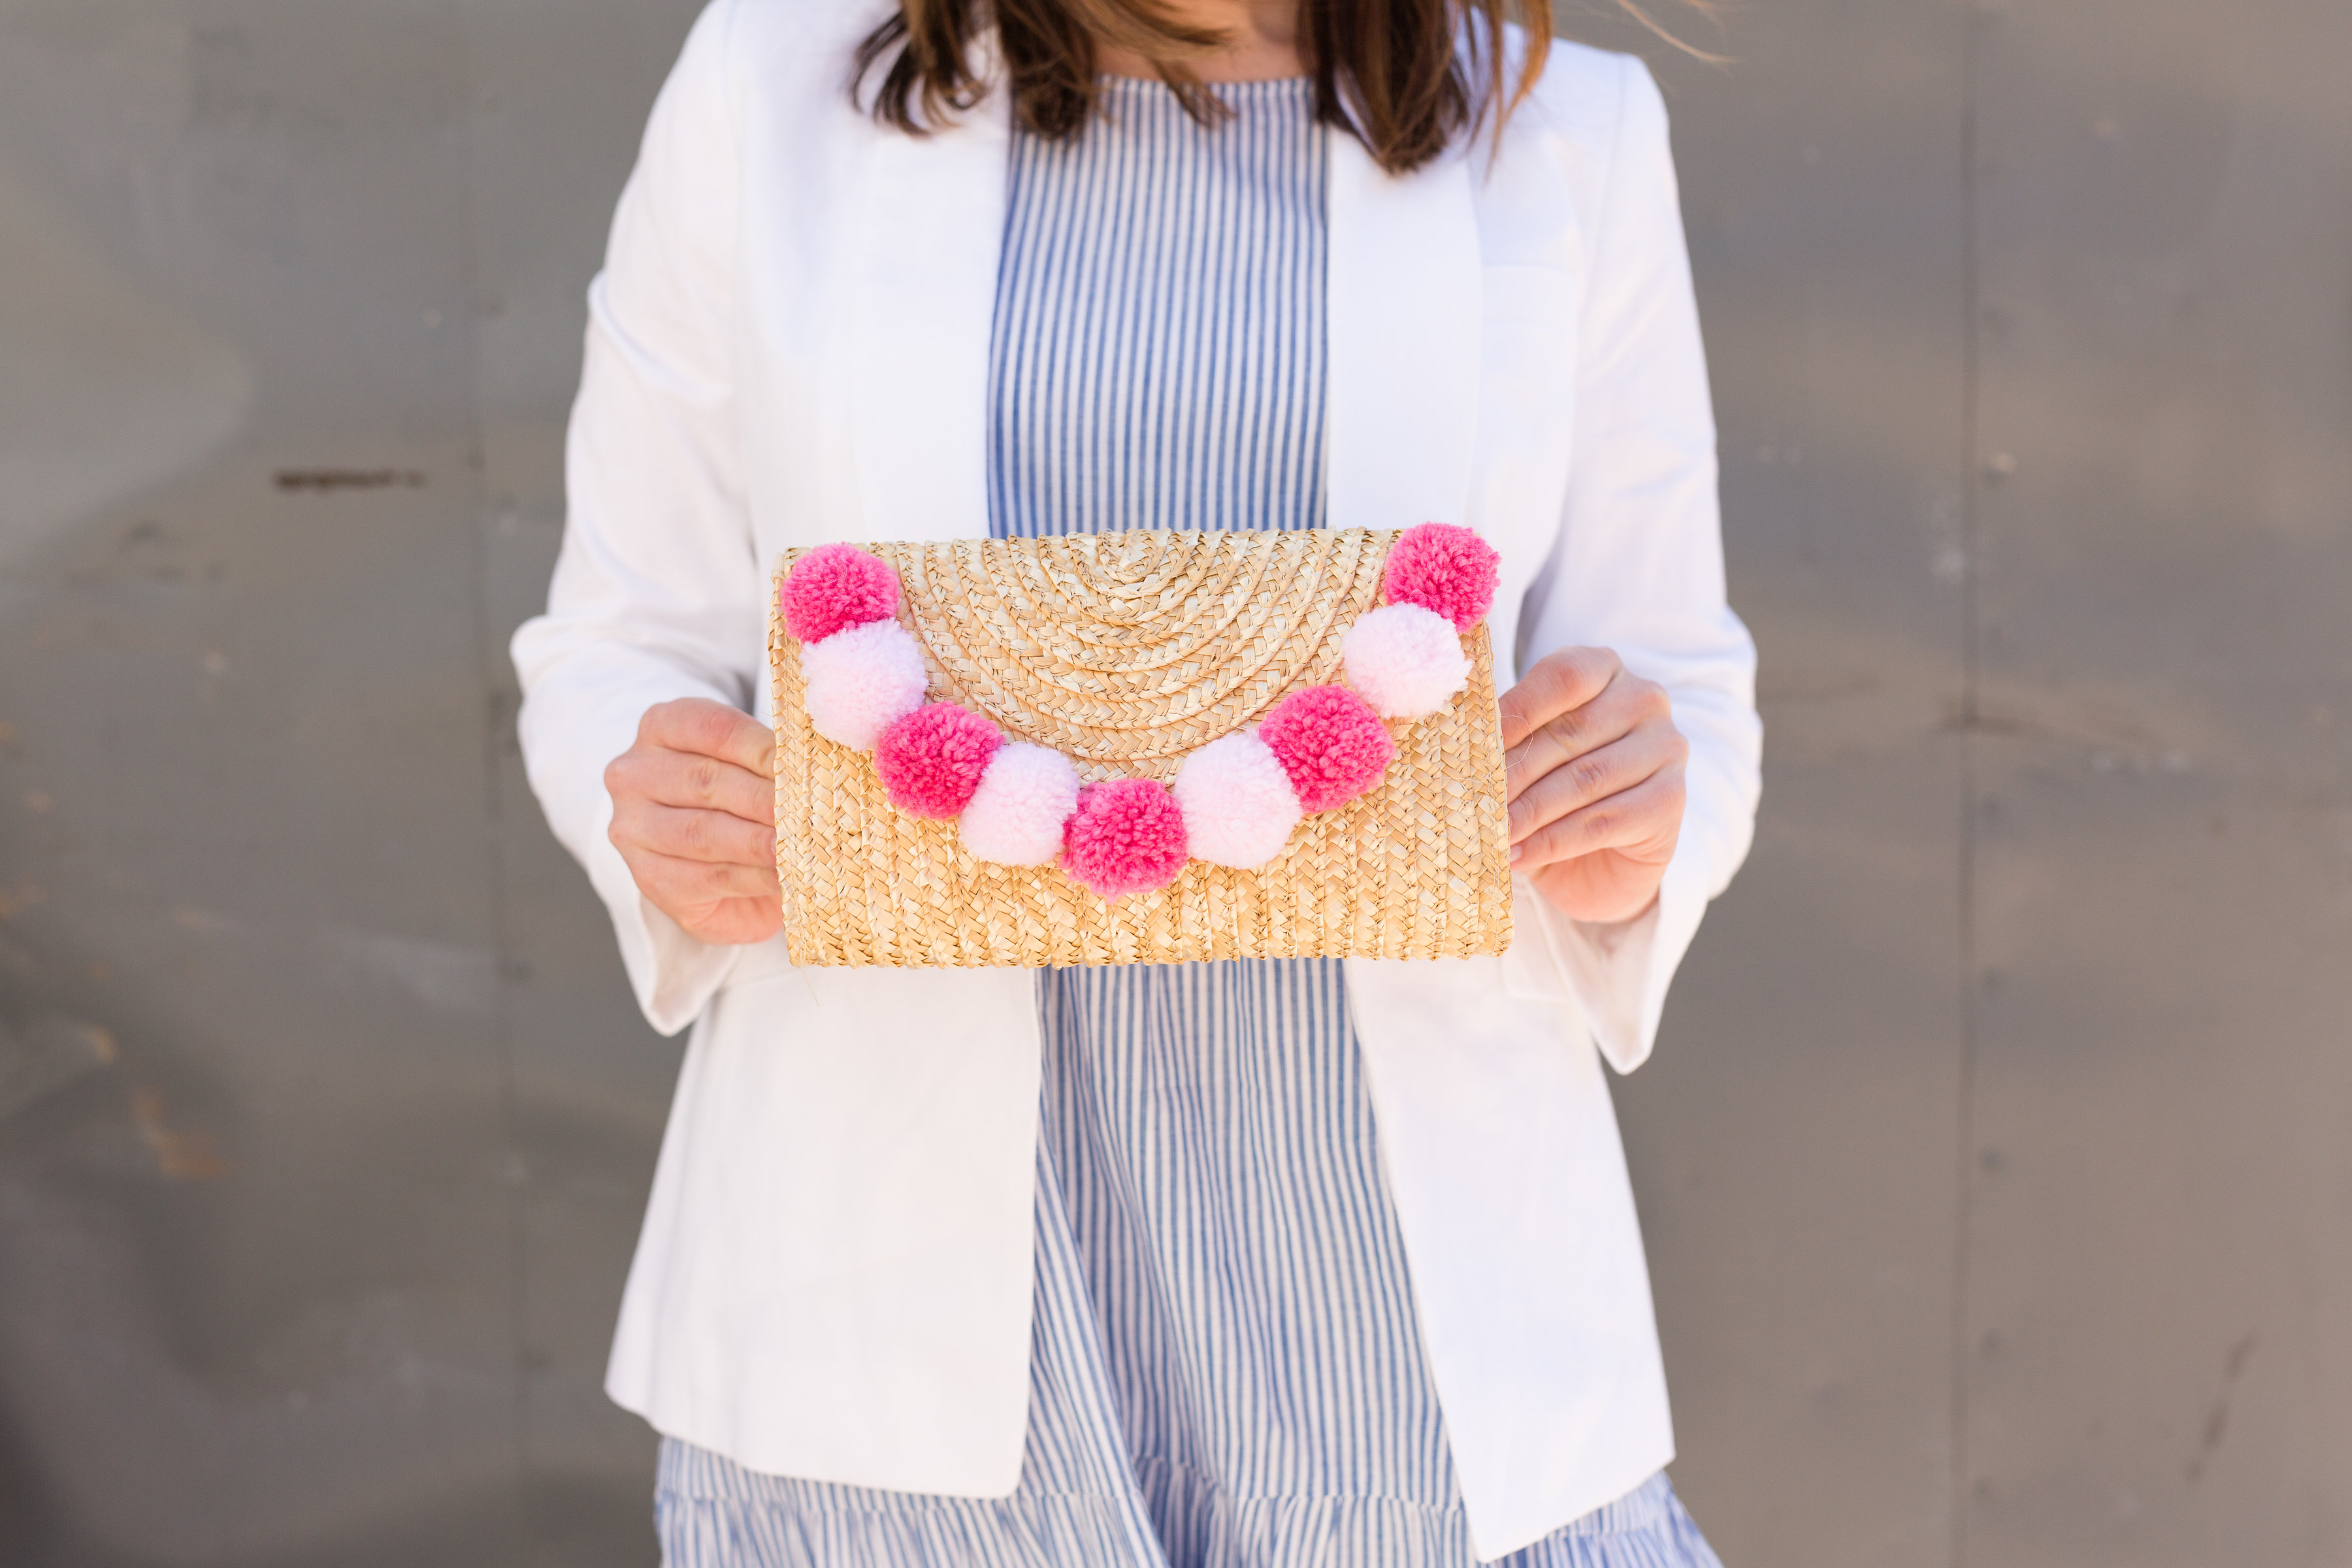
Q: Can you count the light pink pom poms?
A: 4